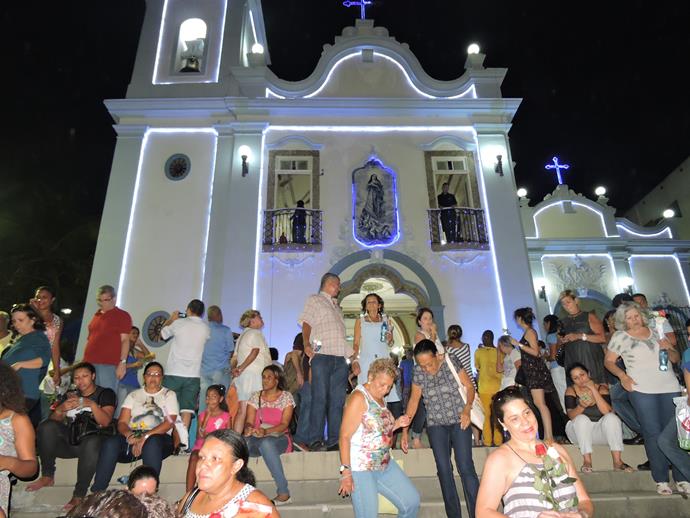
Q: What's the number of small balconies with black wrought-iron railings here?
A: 2